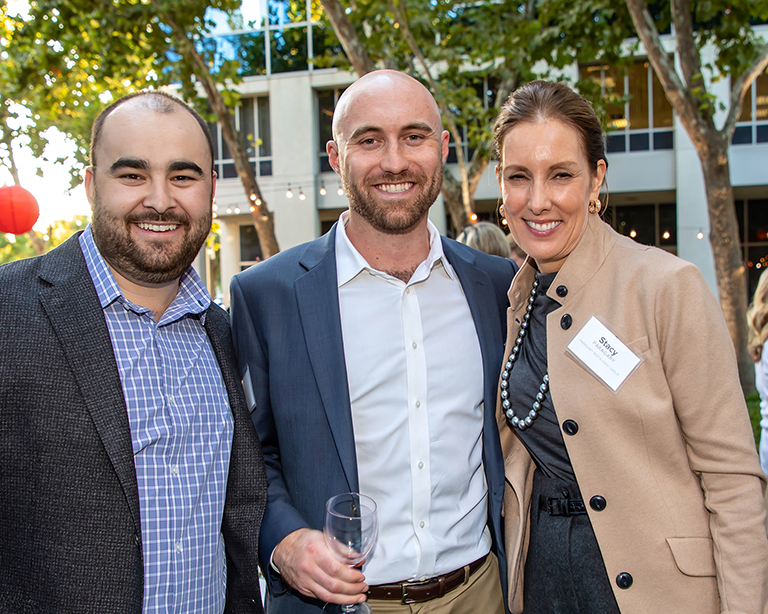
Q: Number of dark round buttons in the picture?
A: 5